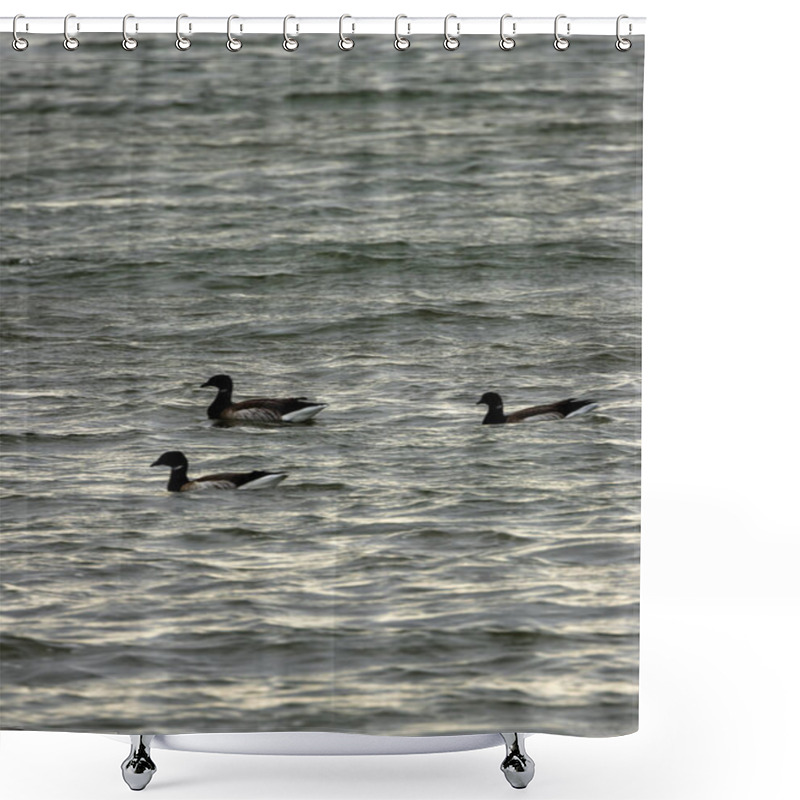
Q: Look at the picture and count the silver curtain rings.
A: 12